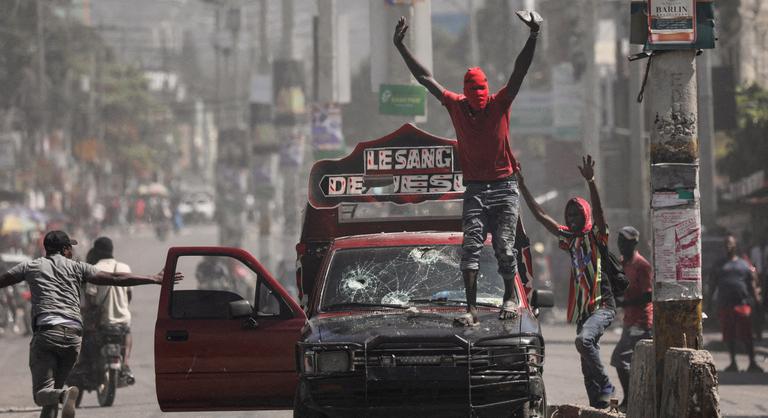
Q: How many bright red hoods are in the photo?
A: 2